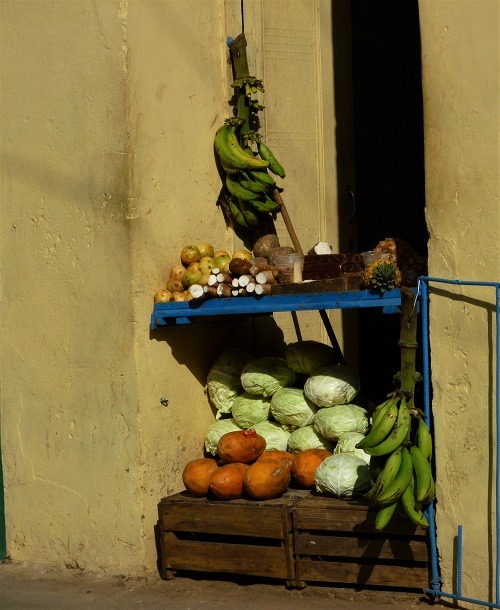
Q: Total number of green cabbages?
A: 12